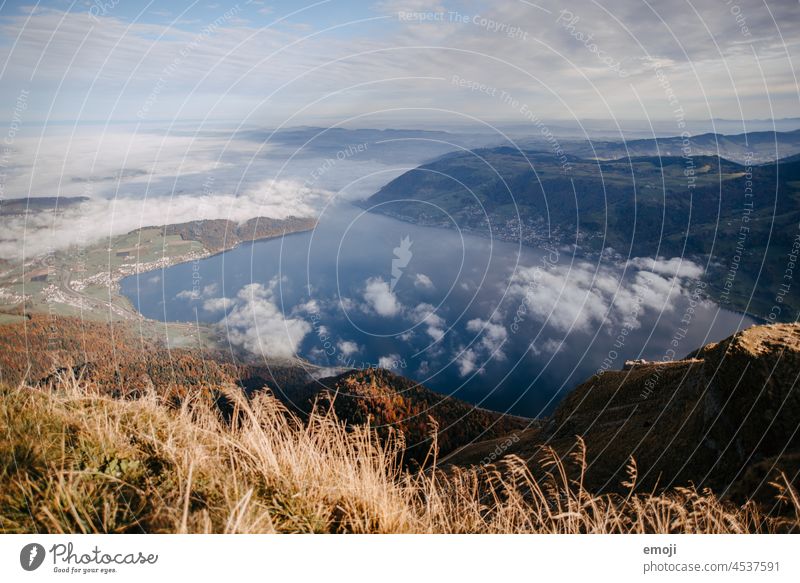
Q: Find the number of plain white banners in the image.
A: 0